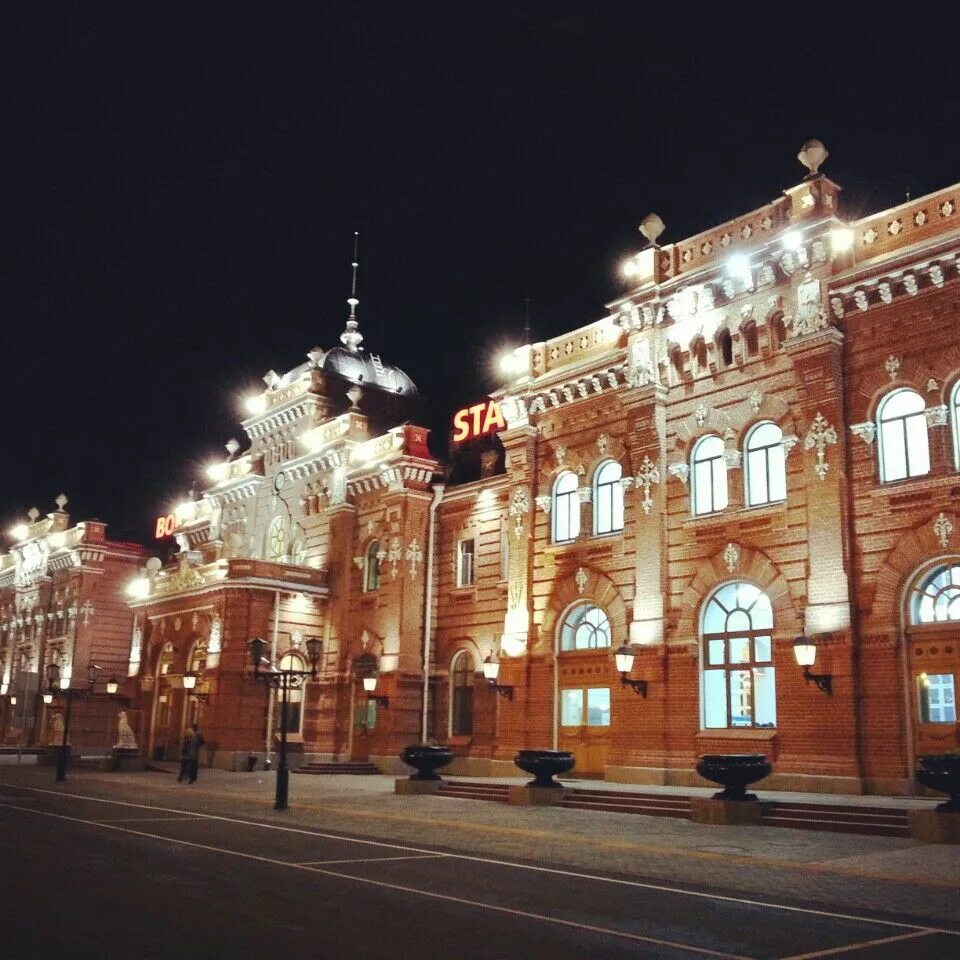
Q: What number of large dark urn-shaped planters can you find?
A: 4